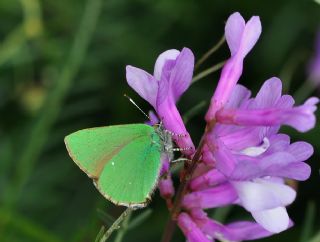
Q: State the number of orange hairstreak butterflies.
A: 0